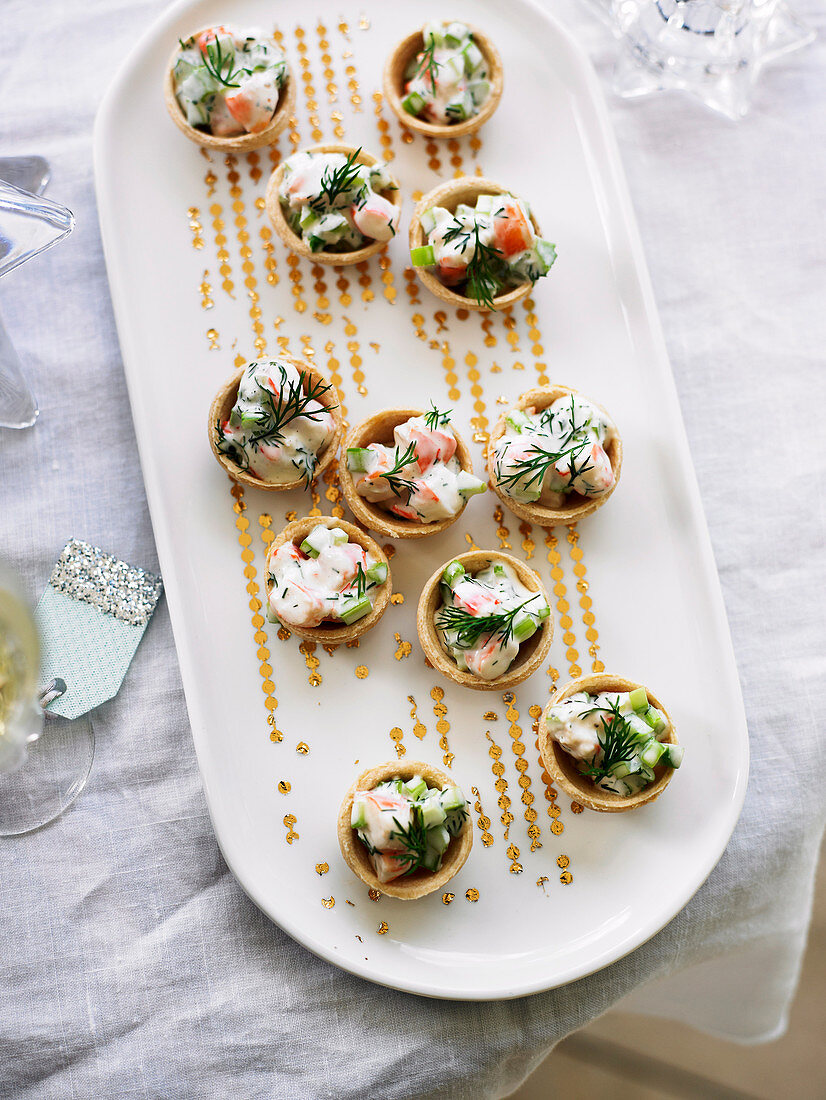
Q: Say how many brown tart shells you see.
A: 11